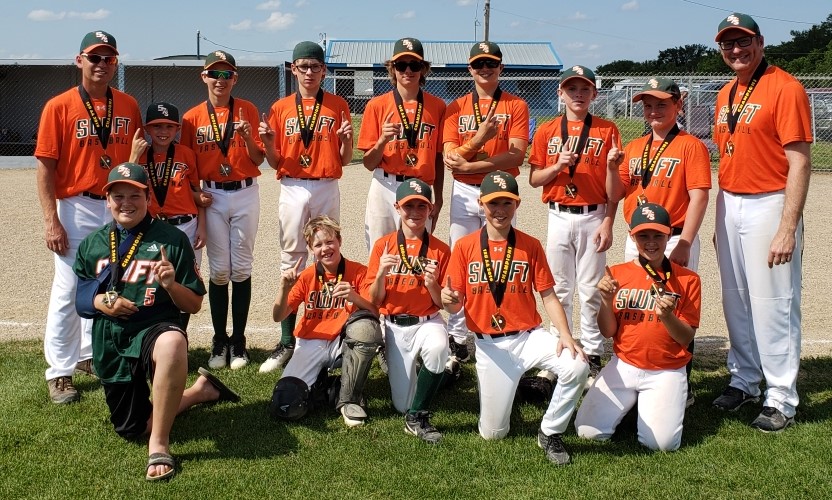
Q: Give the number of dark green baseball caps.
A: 13